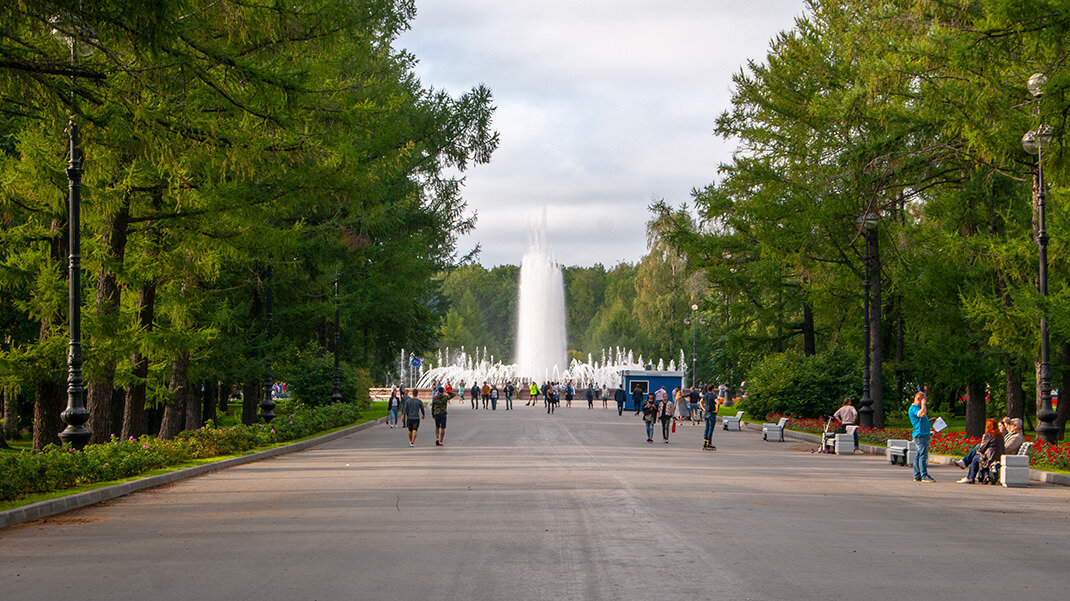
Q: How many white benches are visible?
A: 5